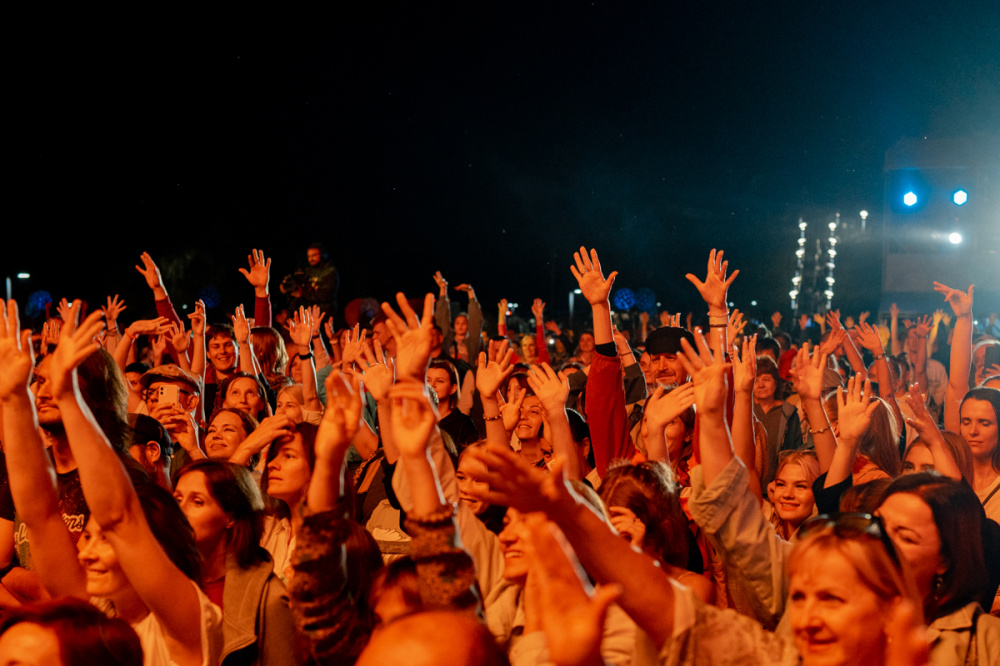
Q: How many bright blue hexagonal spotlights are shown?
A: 2